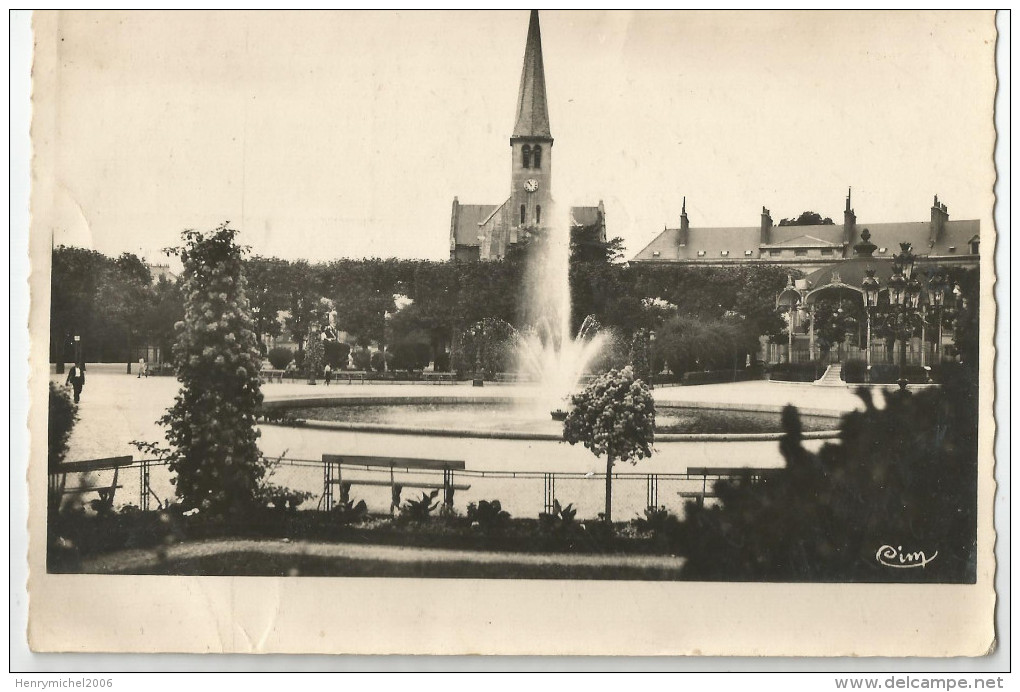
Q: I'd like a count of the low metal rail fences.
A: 1